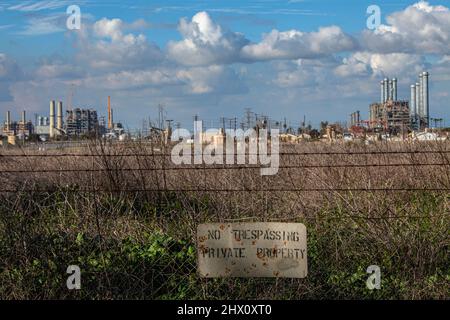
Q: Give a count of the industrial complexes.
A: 2